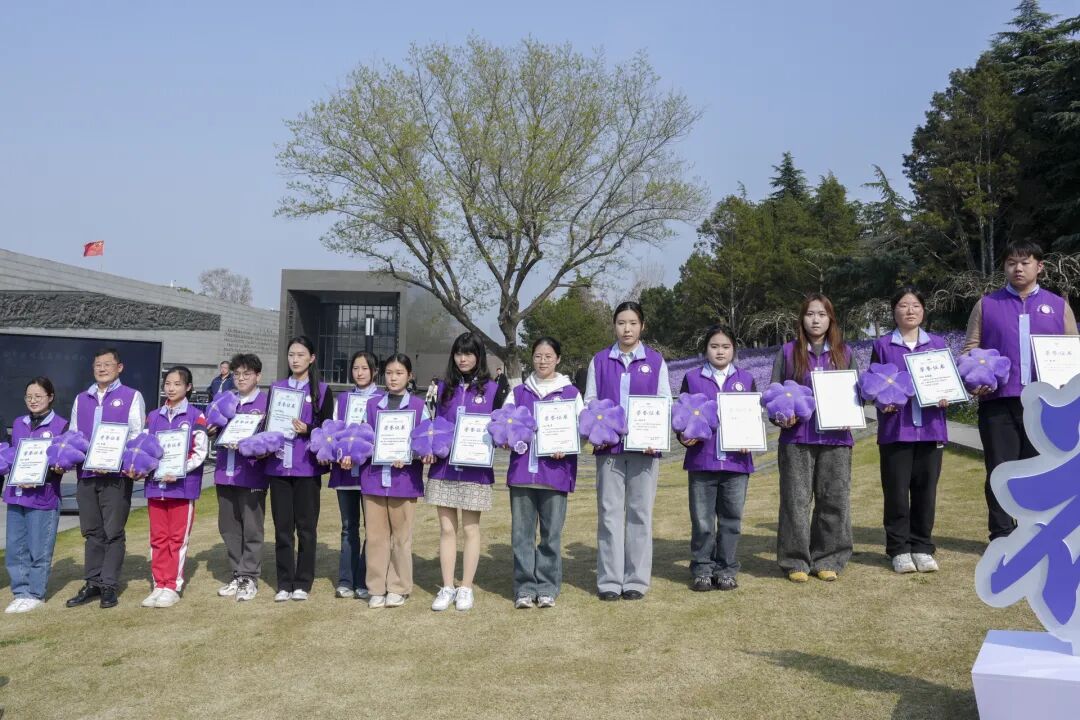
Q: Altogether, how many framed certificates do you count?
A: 14